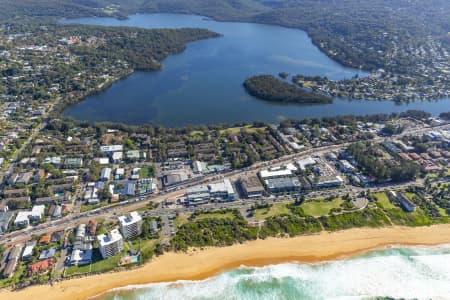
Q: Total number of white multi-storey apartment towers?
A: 2